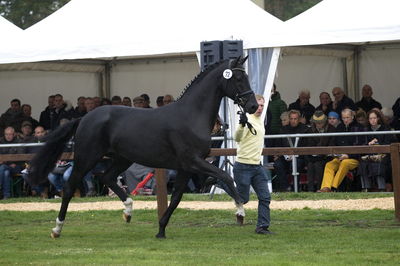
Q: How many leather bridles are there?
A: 1